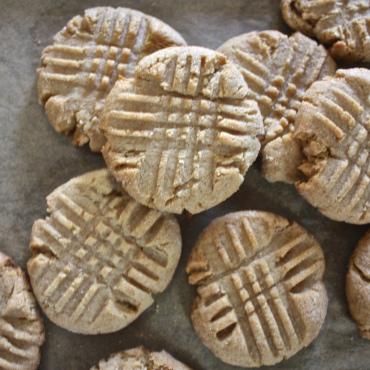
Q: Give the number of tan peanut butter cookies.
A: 10